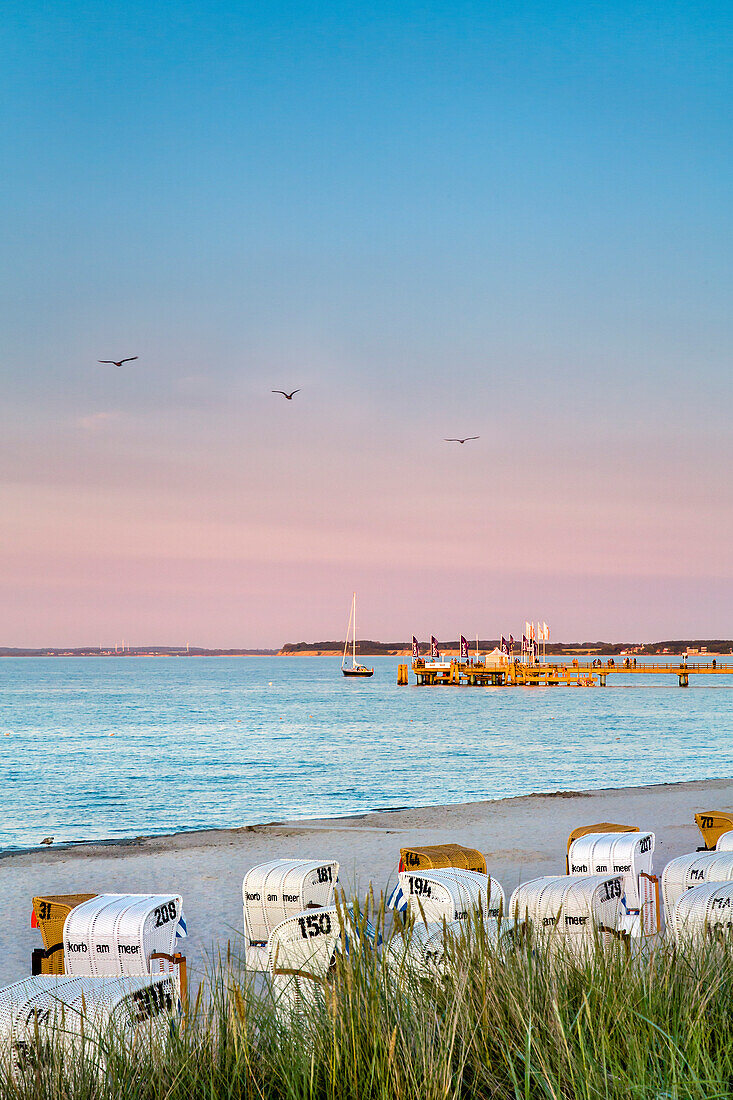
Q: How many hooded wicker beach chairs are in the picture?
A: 15